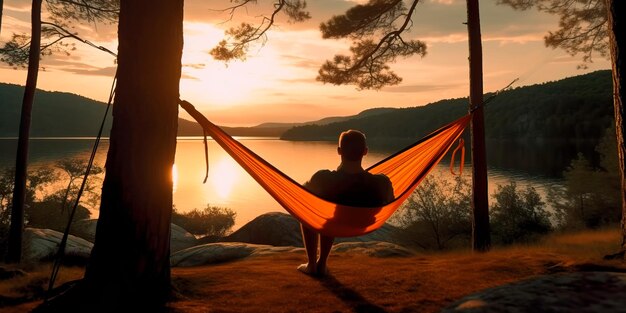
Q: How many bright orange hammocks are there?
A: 1